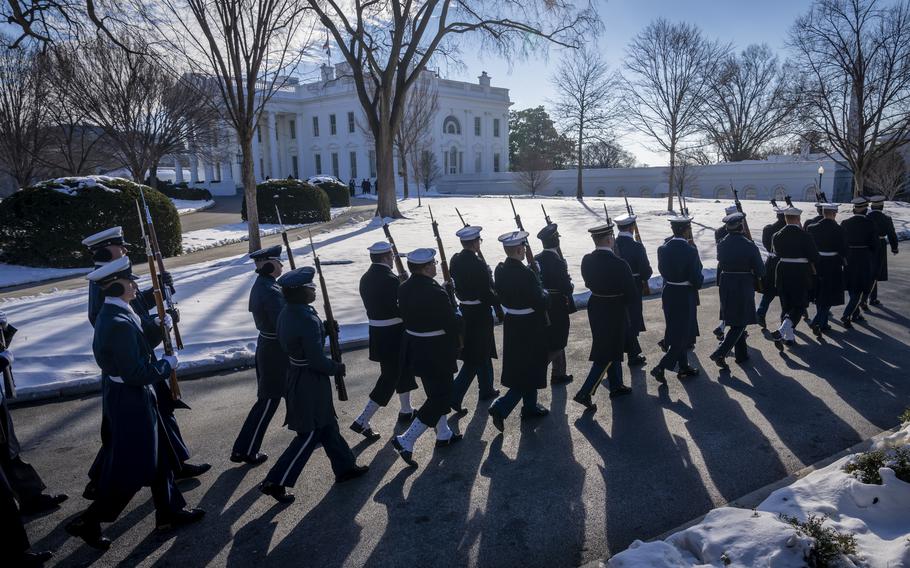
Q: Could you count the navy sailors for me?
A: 4